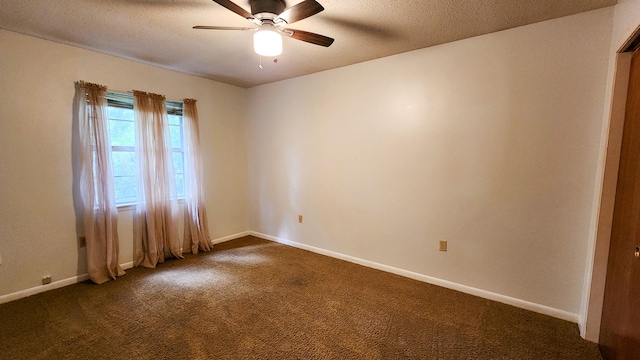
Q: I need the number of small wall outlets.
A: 4